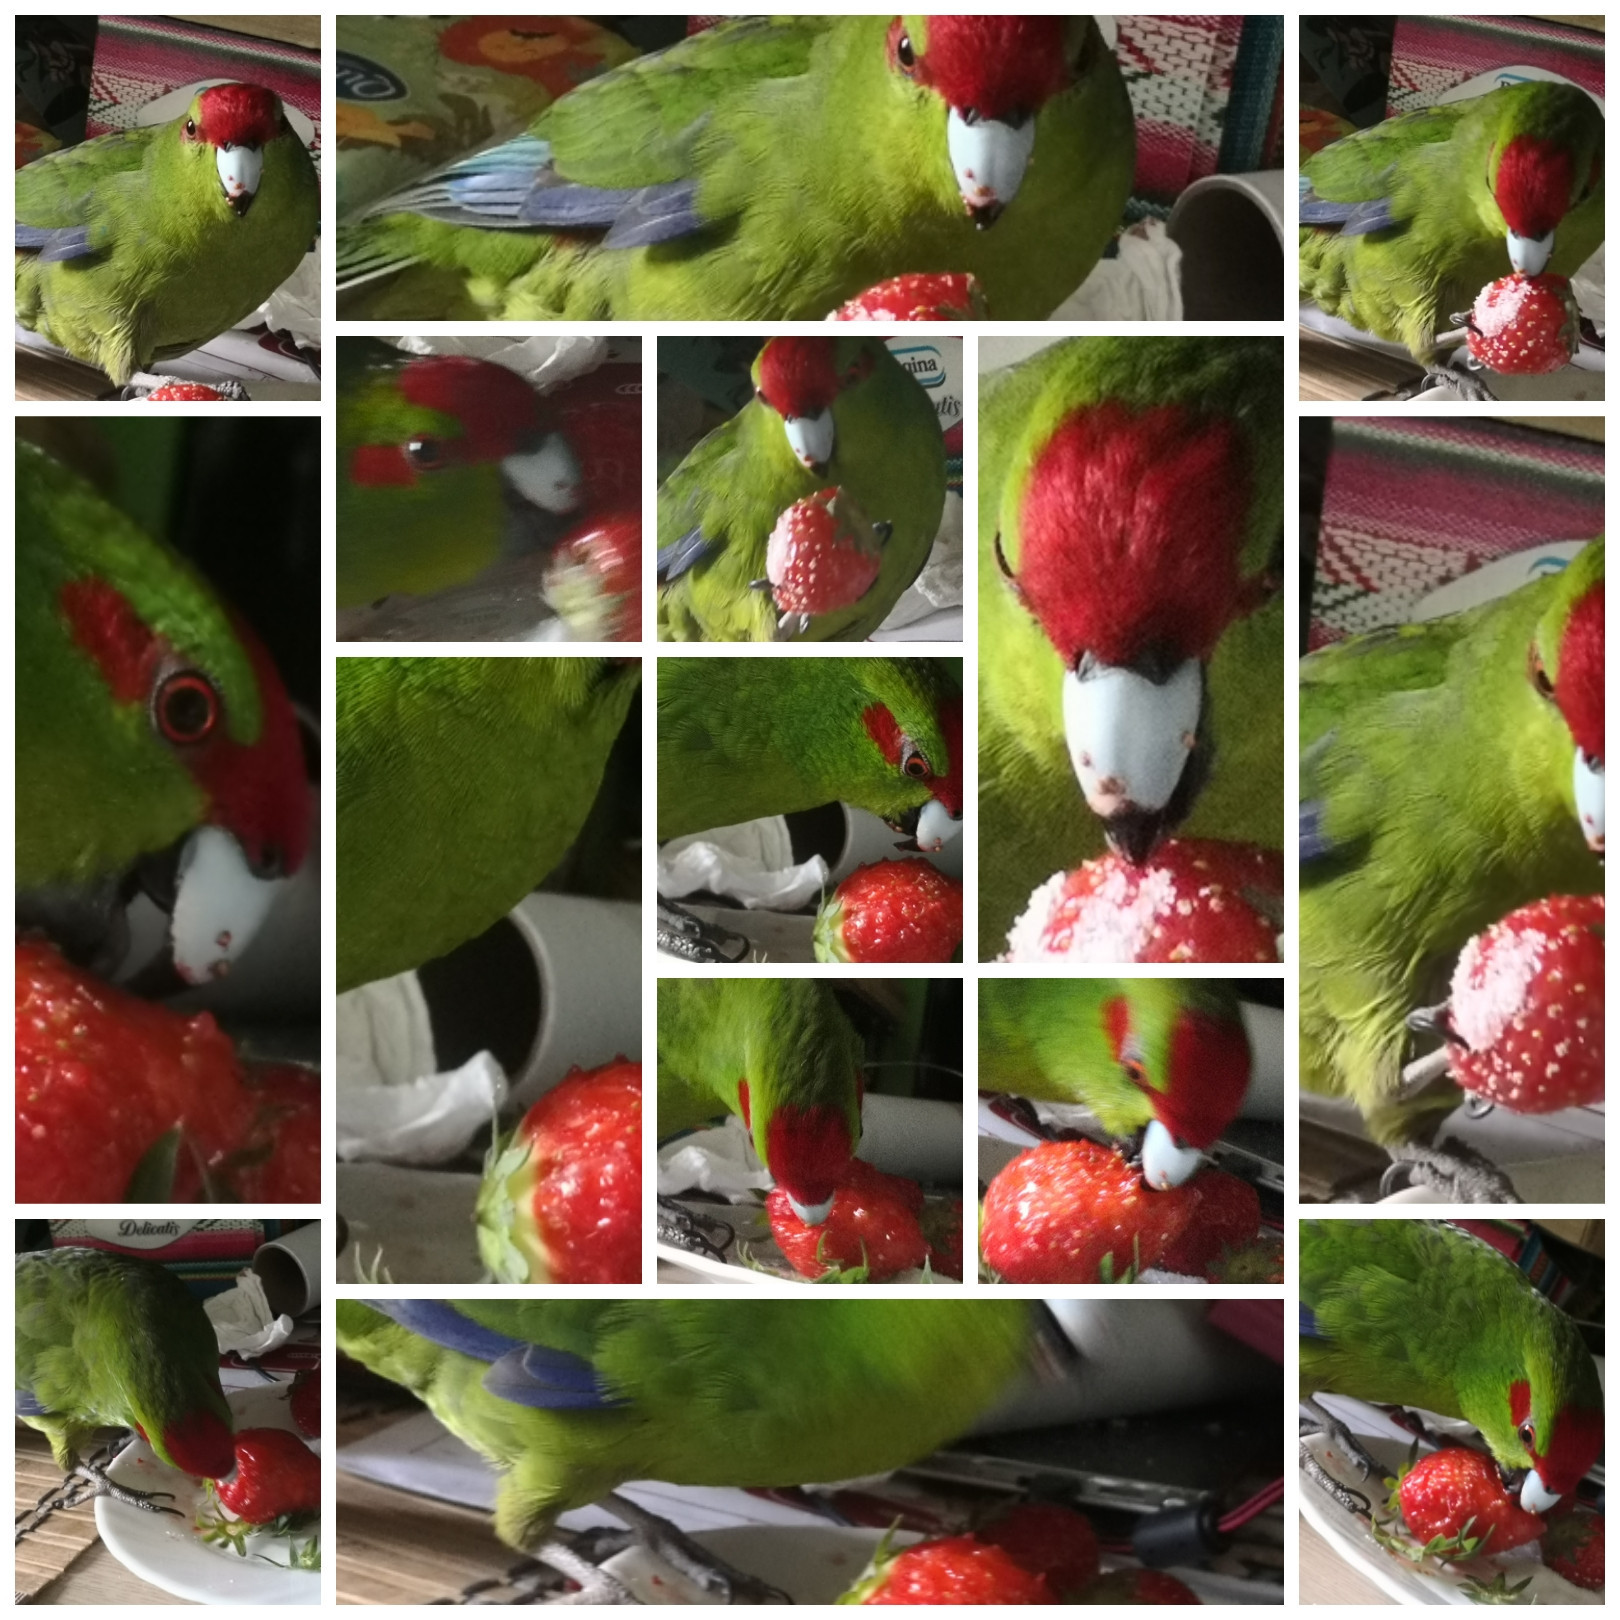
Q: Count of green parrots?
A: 15